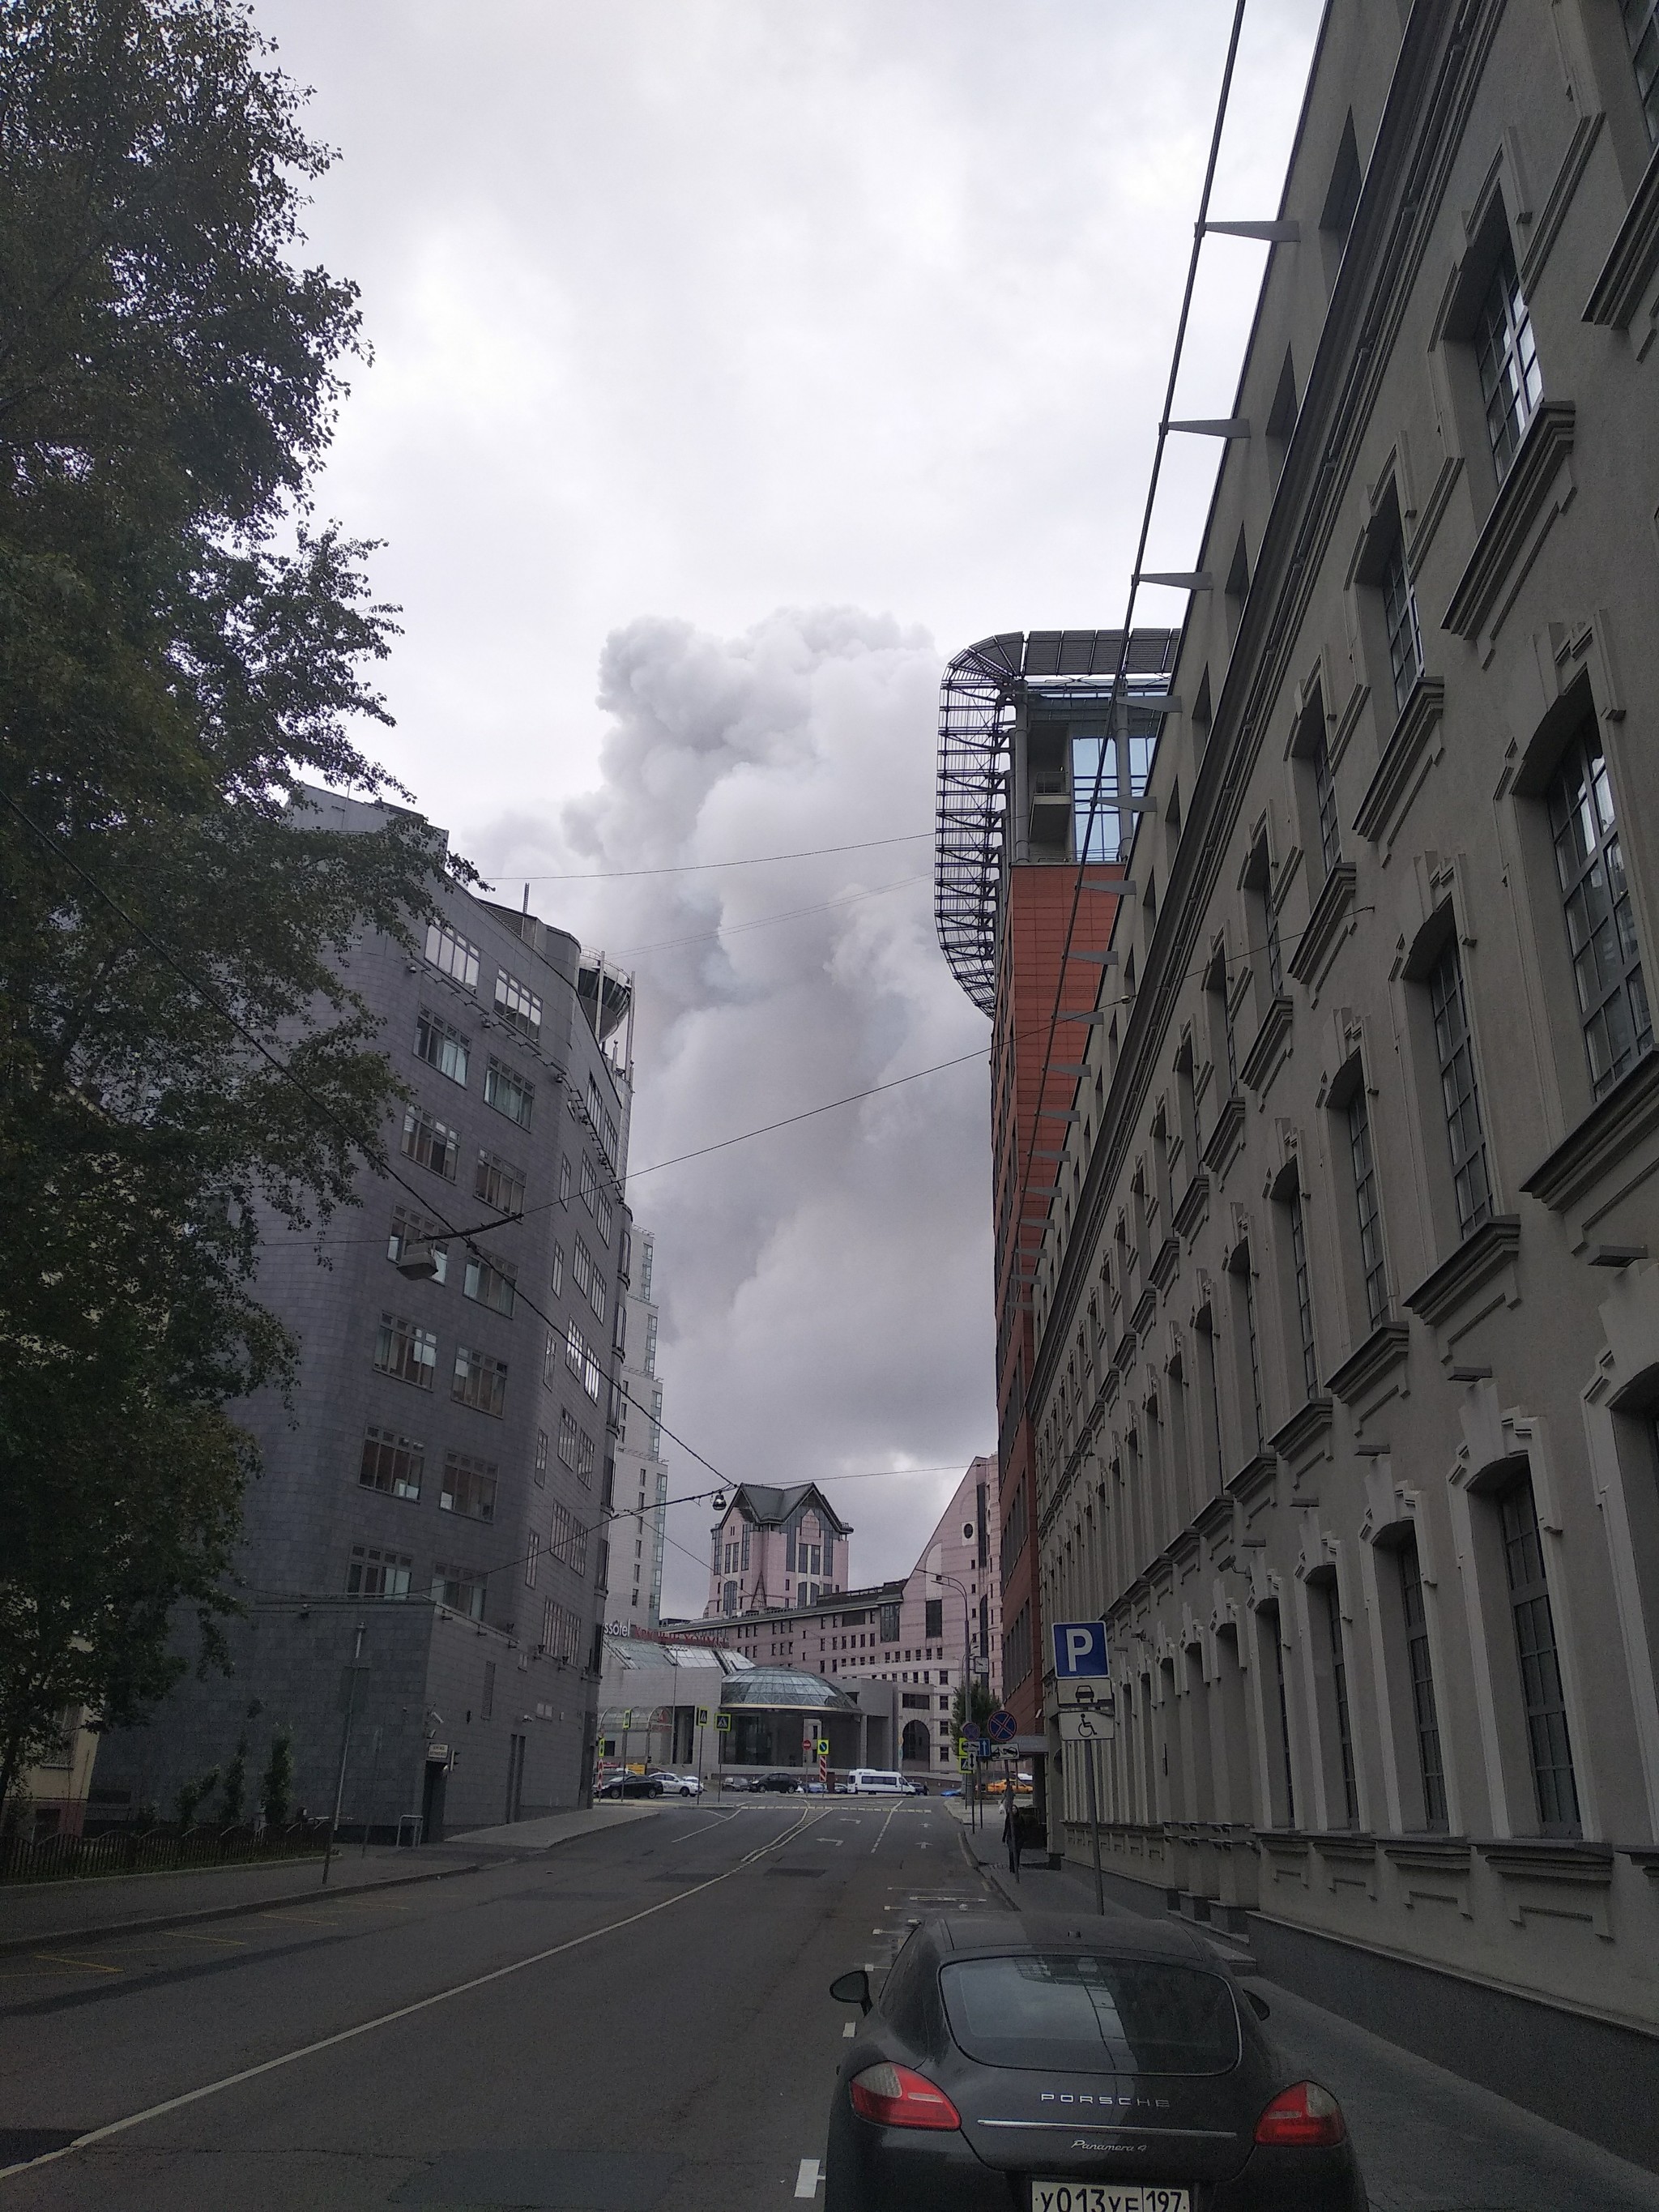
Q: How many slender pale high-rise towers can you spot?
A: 1